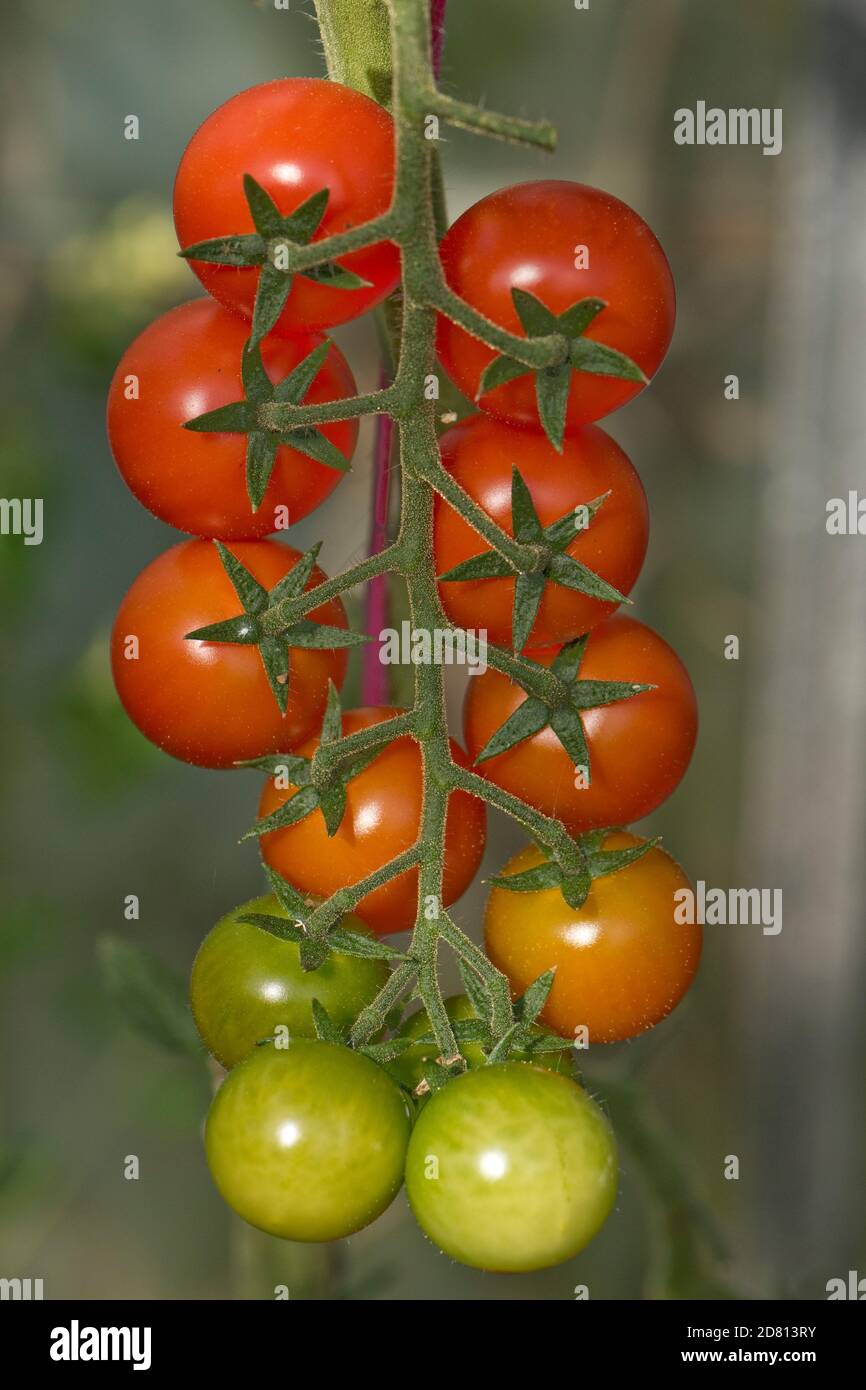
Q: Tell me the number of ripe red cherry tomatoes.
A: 7